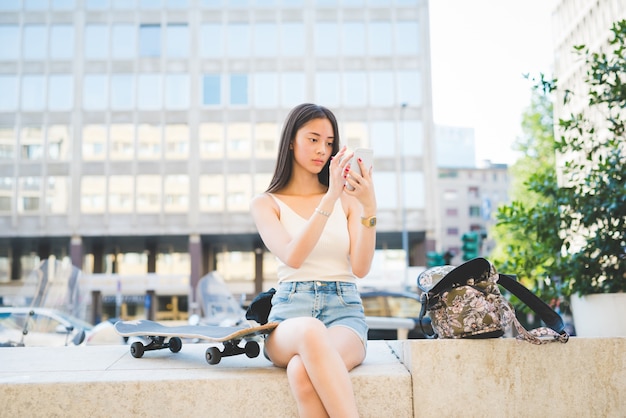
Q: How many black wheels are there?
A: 4